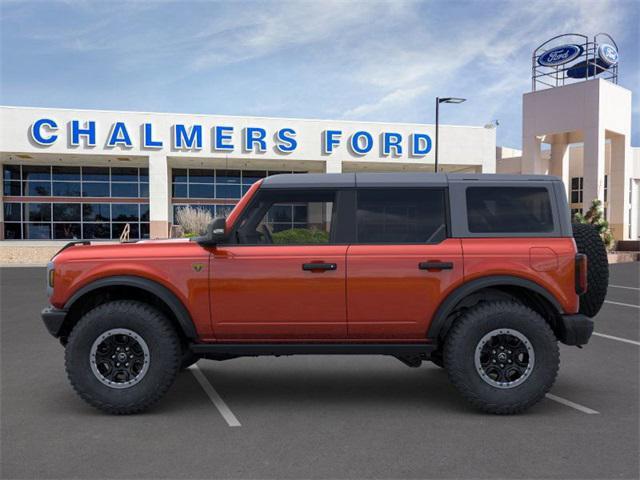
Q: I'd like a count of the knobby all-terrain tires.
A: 3